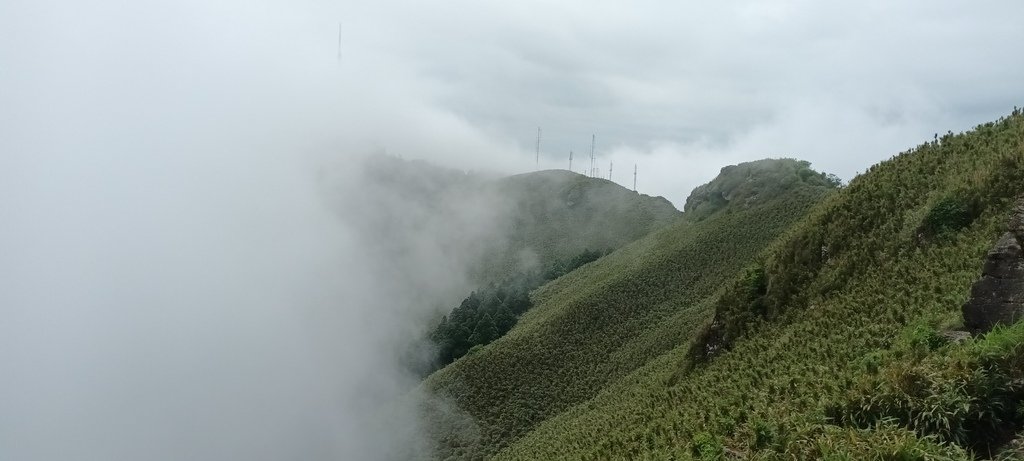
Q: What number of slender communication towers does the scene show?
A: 6